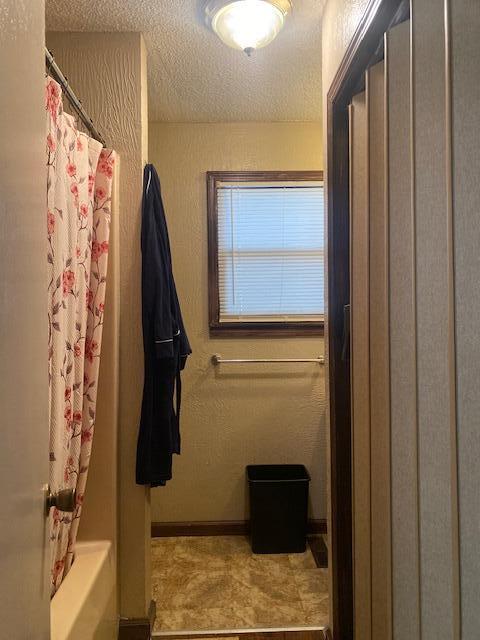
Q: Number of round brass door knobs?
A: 1